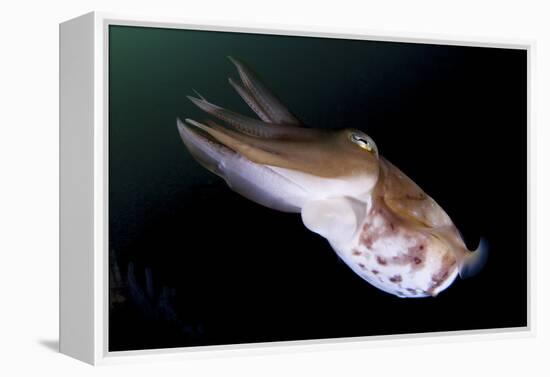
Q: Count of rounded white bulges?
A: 1